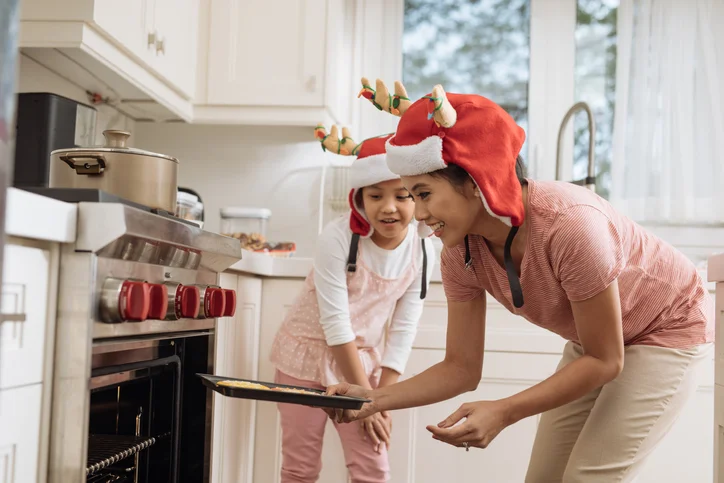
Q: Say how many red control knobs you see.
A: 5